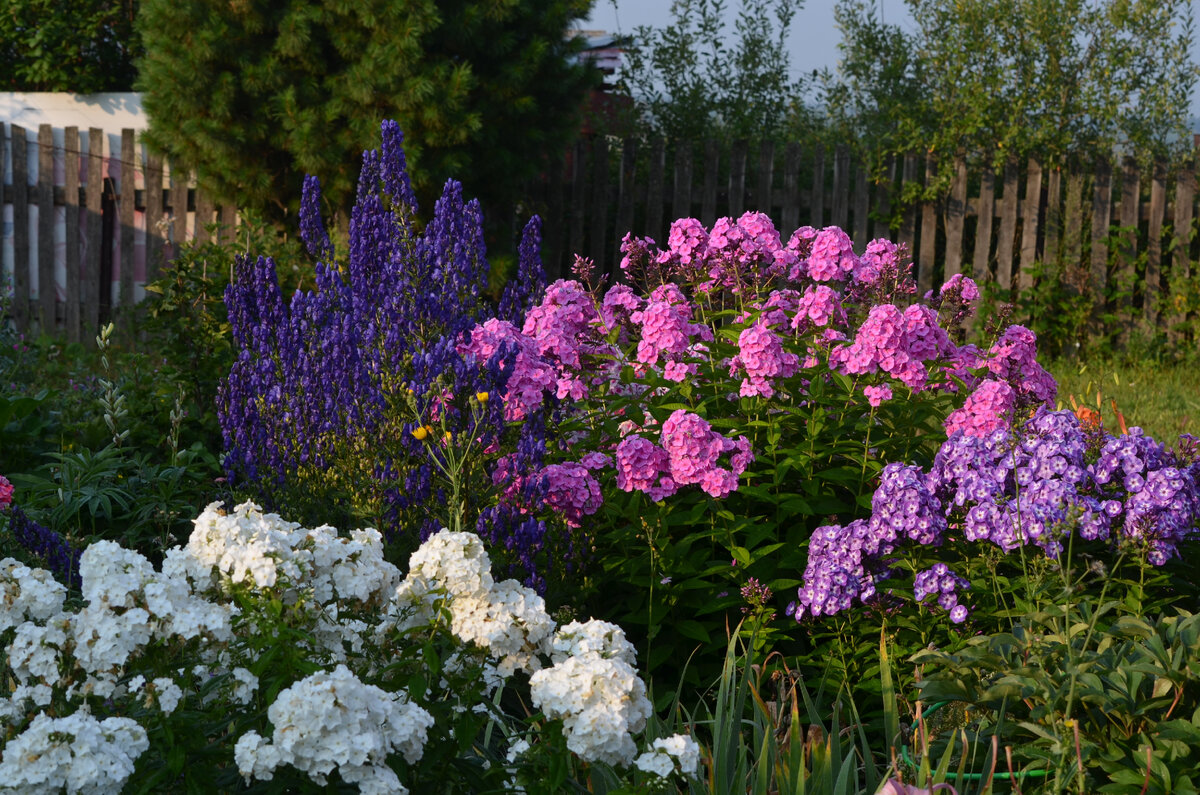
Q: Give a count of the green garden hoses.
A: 1